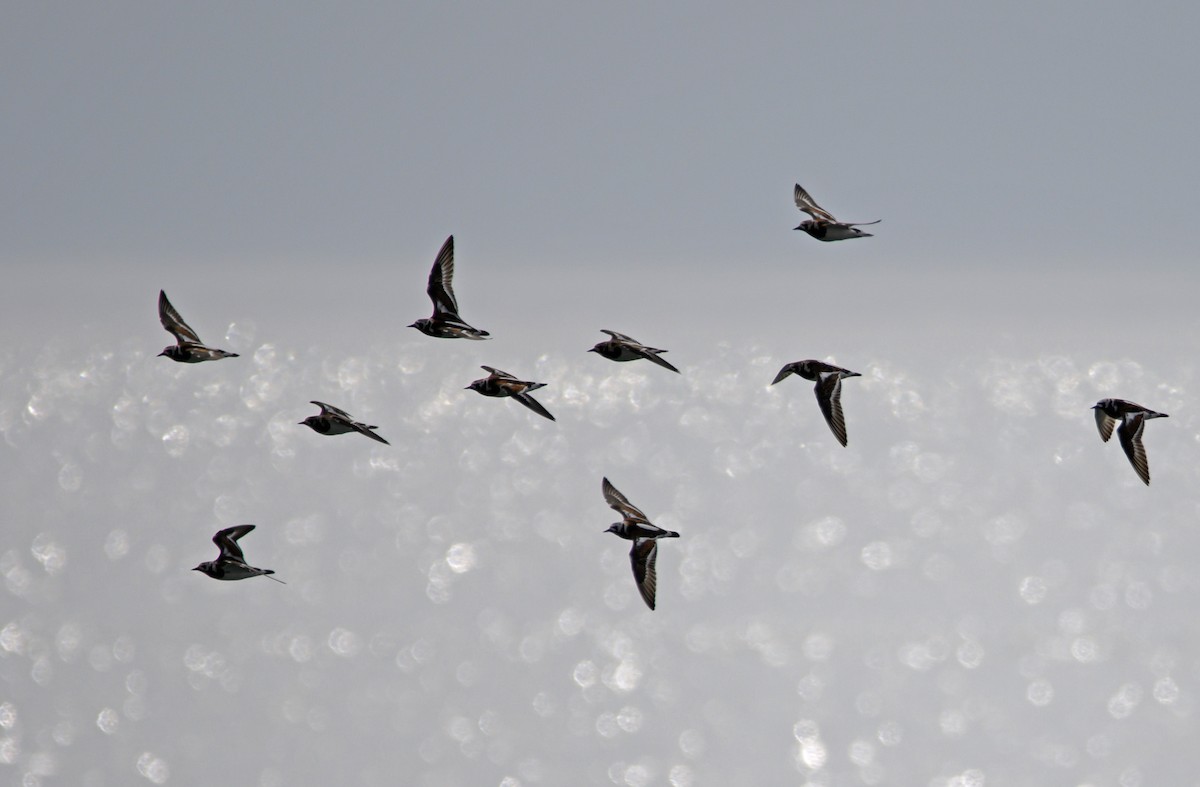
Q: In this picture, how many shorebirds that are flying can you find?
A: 10